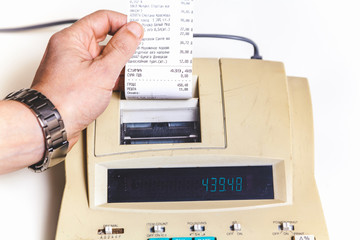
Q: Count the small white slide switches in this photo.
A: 5